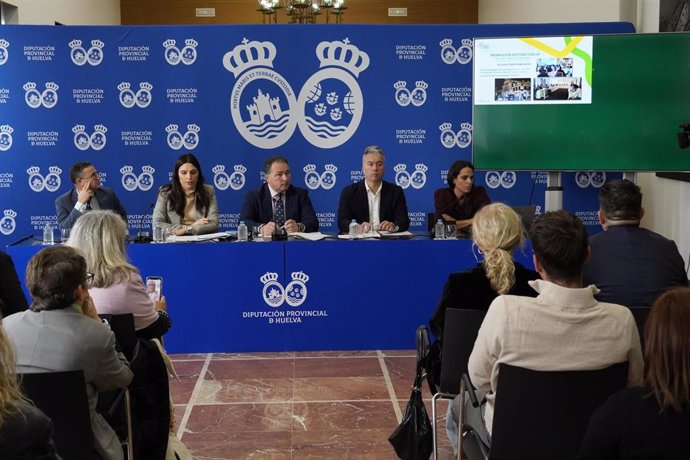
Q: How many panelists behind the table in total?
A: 5